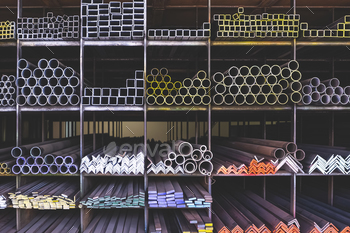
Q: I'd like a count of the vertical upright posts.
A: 5